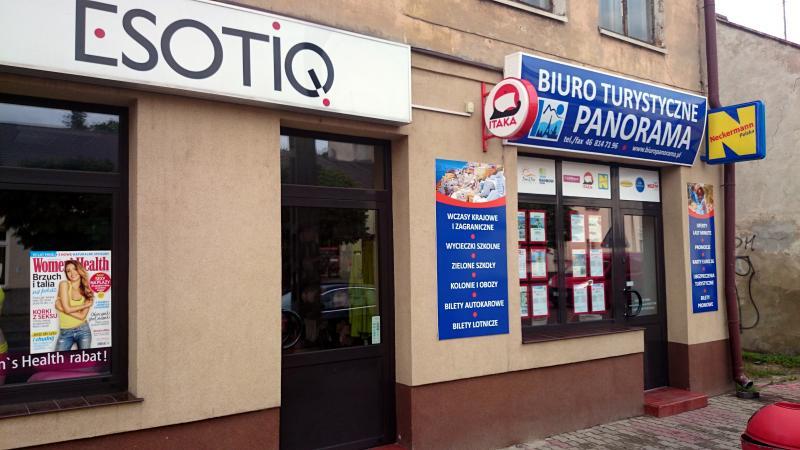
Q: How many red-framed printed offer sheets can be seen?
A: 12